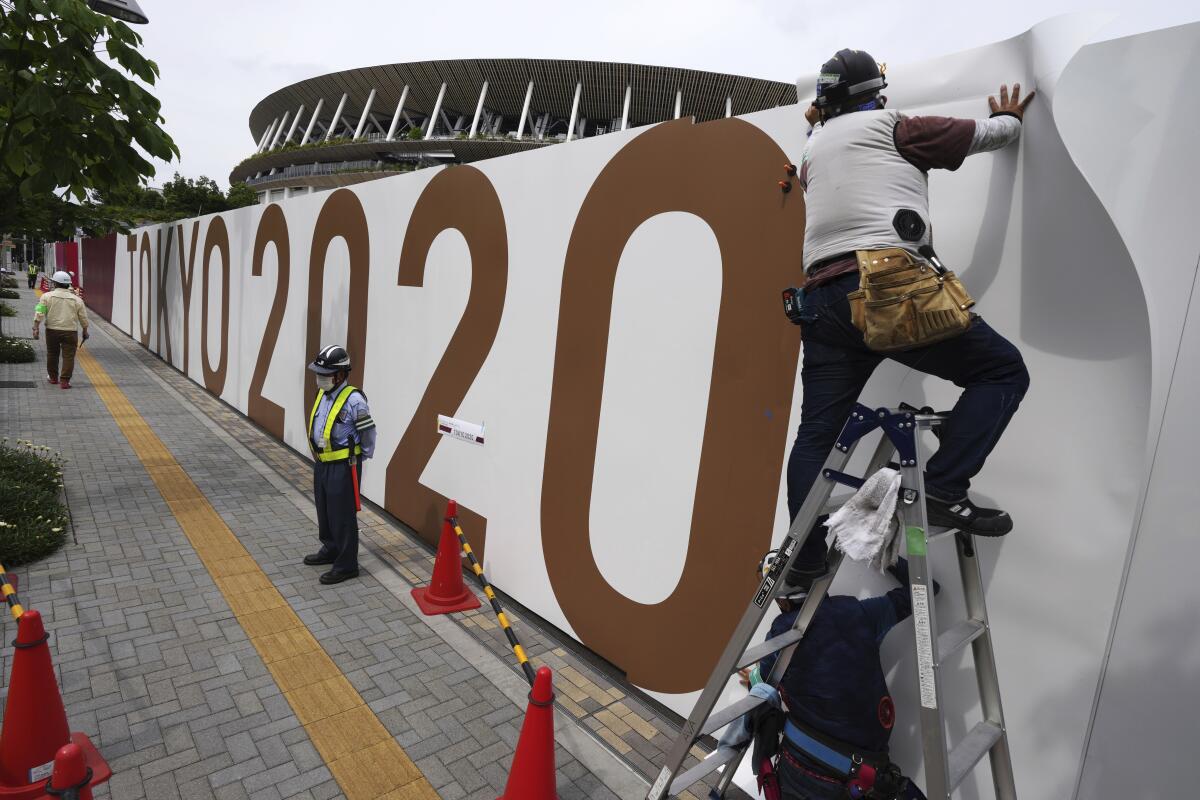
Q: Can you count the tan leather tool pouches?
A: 1